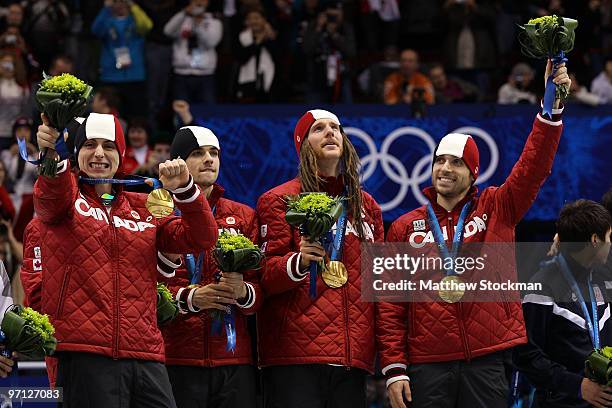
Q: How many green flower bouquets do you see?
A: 7